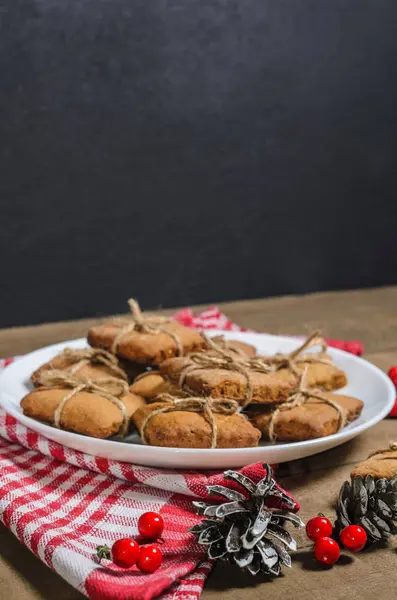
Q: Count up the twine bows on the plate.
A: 7